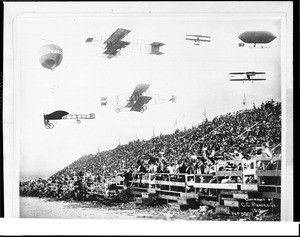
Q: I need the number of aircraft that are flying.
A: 7